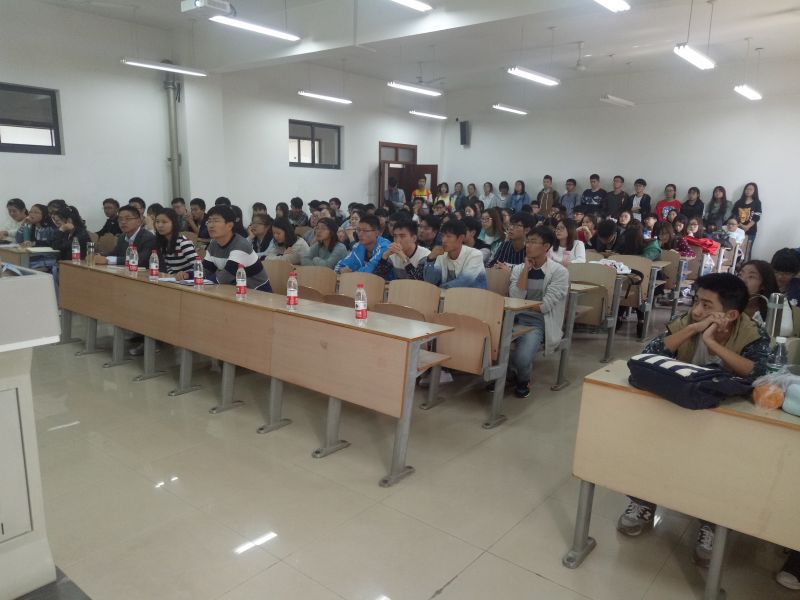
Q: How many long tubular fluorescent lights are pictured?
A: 12